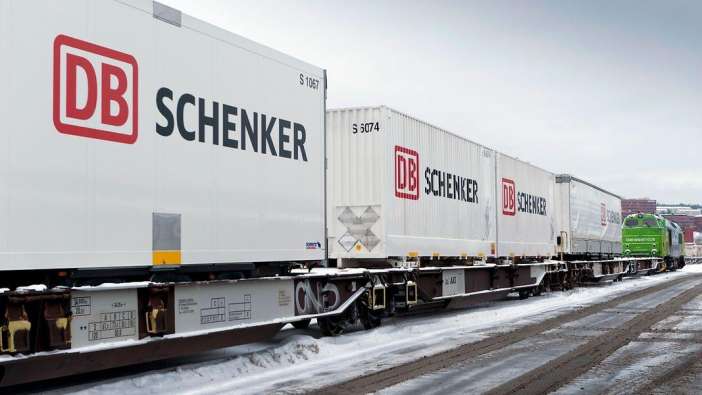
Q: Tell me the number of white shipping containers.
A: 4